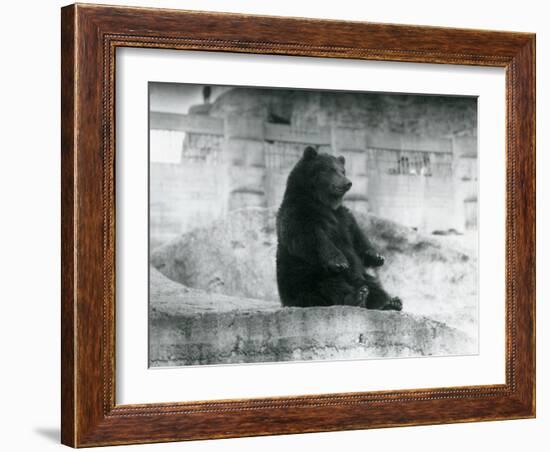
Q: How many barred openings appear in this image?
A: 3